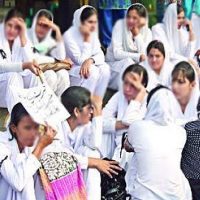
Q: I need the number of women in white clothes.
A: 11